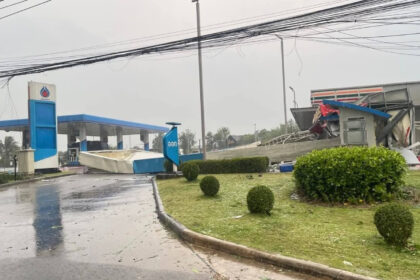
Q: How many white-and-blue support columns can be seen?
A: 3